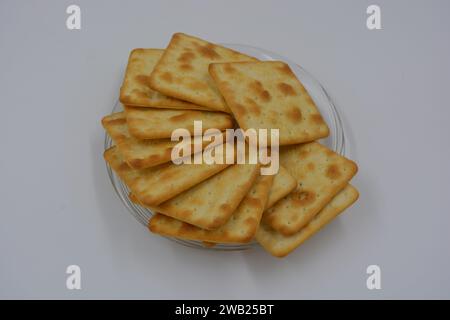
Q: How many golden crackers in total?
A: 11